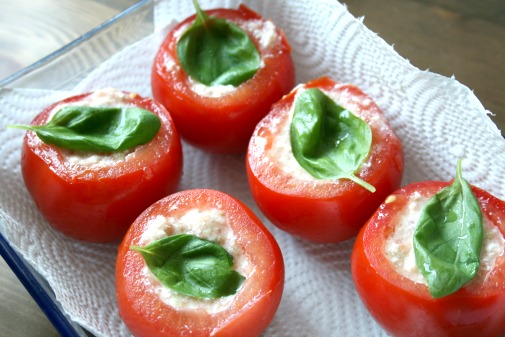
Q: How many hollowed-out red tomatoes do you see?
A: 5